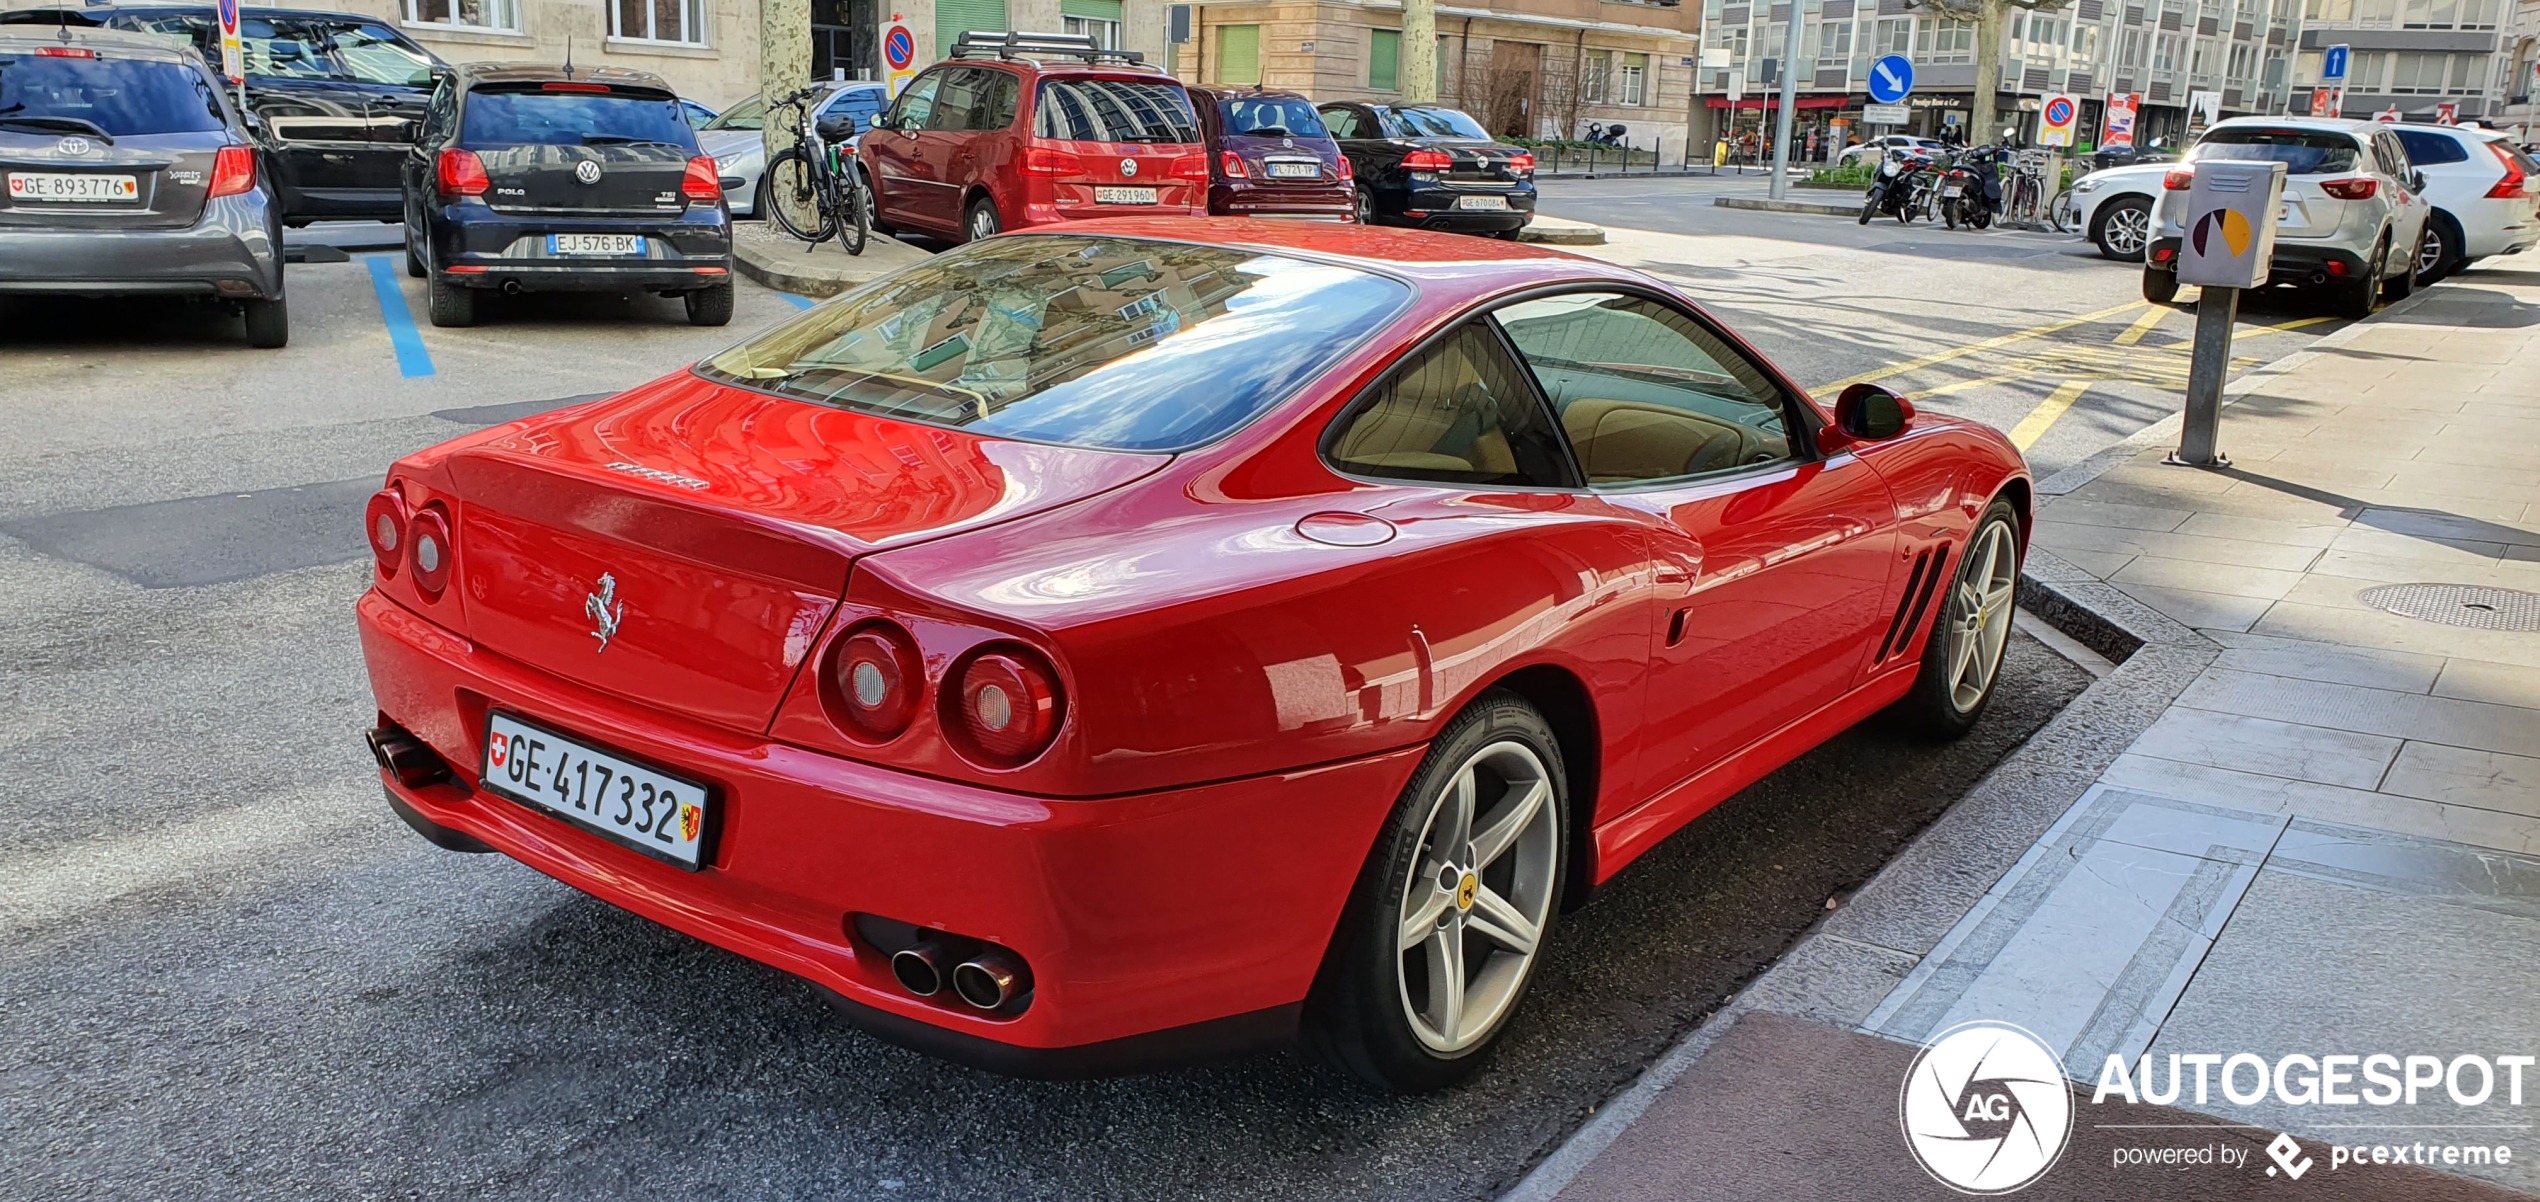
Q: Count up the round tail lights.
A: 4